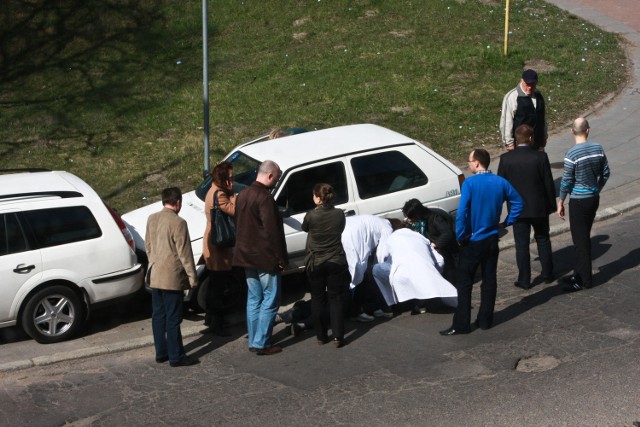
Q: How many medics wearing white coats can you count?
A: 2